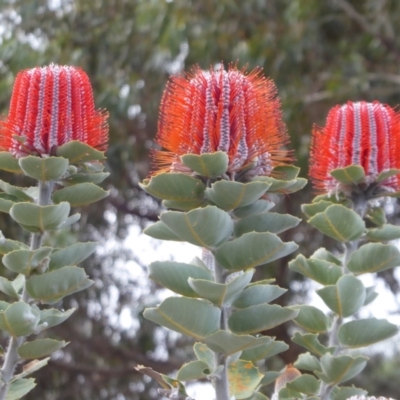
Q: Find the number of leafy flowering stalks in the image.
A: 3